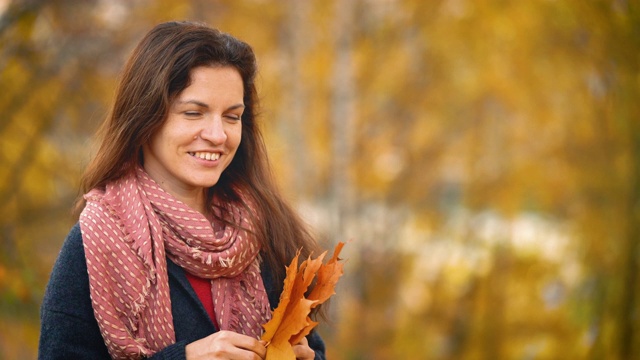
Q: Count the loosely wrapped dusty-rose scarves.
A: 1